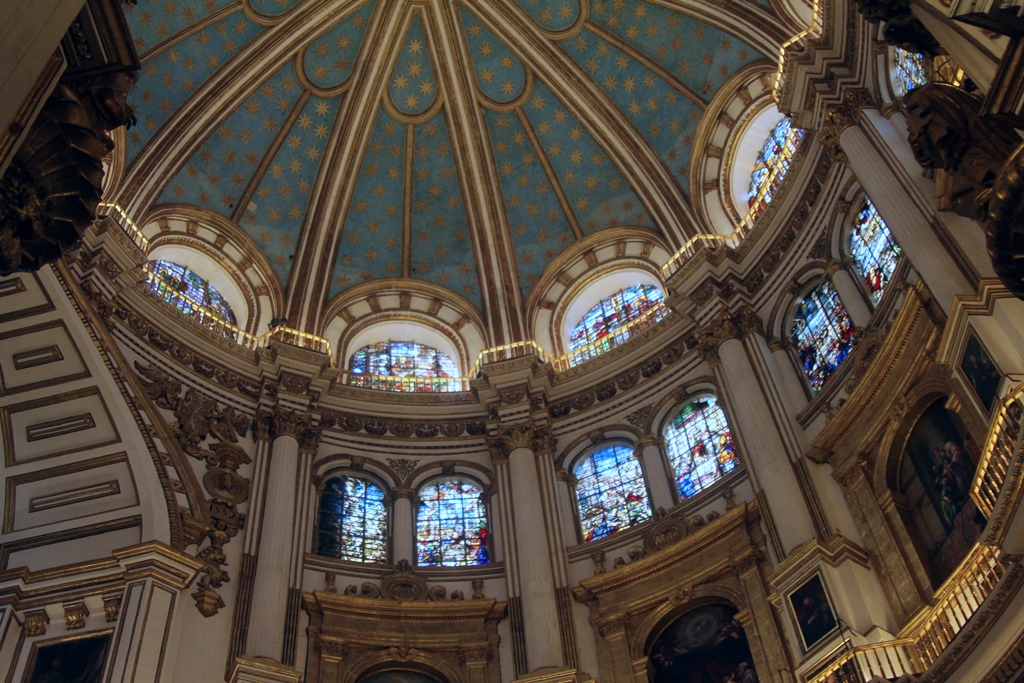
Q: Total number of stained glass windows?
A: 11